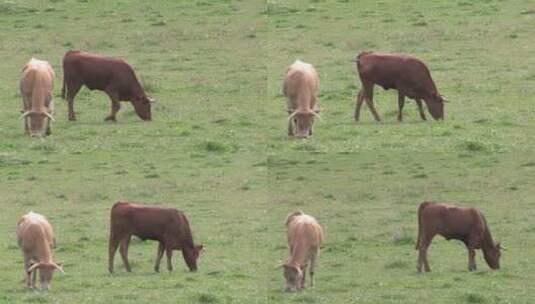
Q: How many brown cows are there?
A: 4